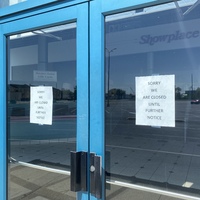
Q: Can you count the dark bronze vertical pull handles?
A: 2